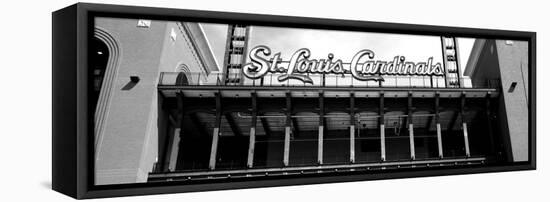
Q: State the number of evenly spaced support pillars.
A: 10